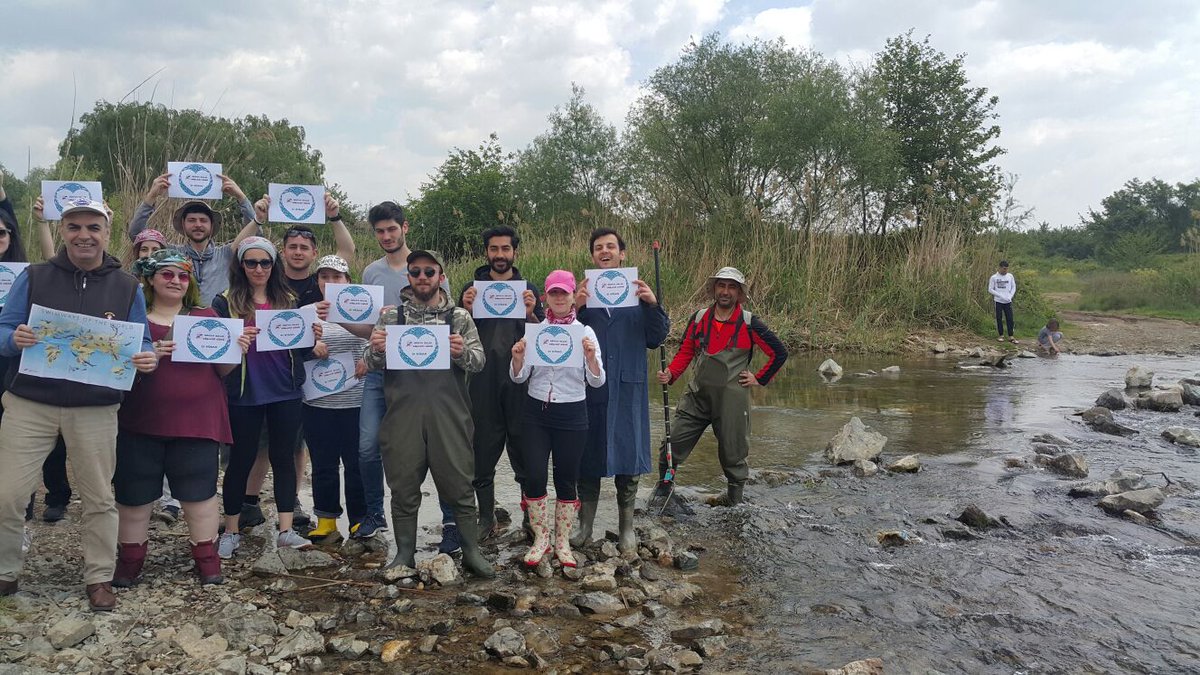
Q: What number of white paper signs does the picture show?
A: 12